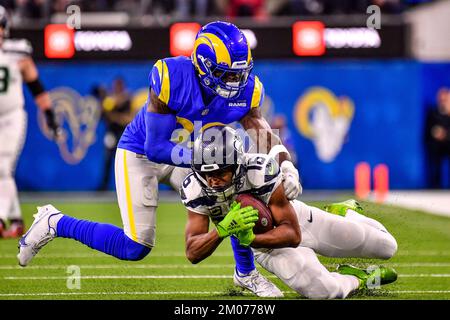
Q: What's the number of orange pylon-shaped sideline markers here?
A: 2